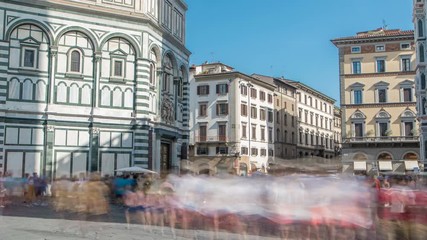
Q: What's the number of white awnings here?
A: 3